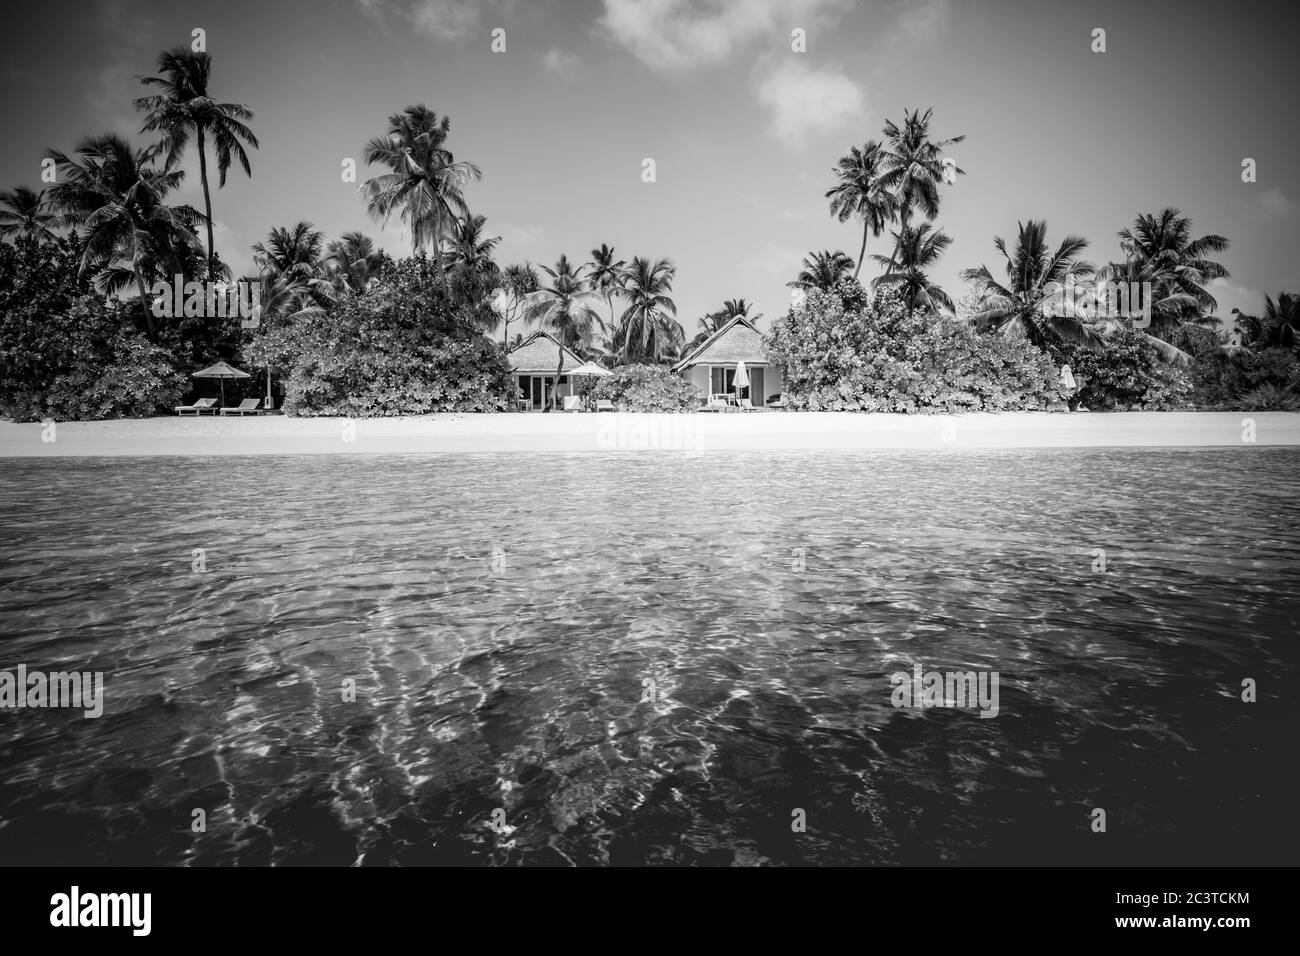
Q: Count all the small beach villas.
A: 2